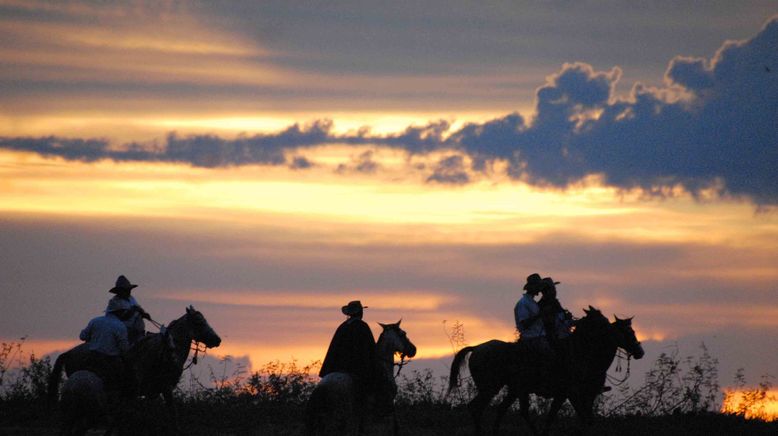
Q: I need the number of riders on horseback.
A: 5